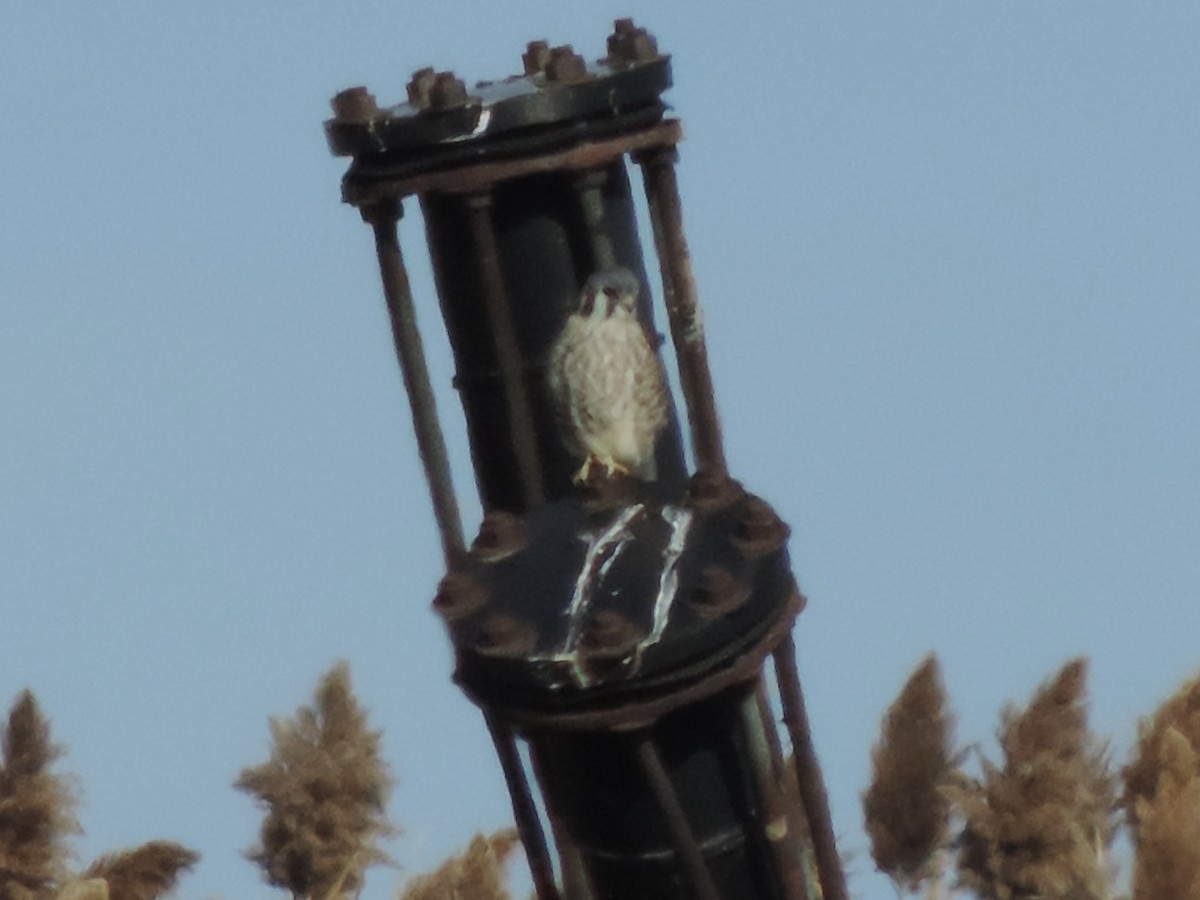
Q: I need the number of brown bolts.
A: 15